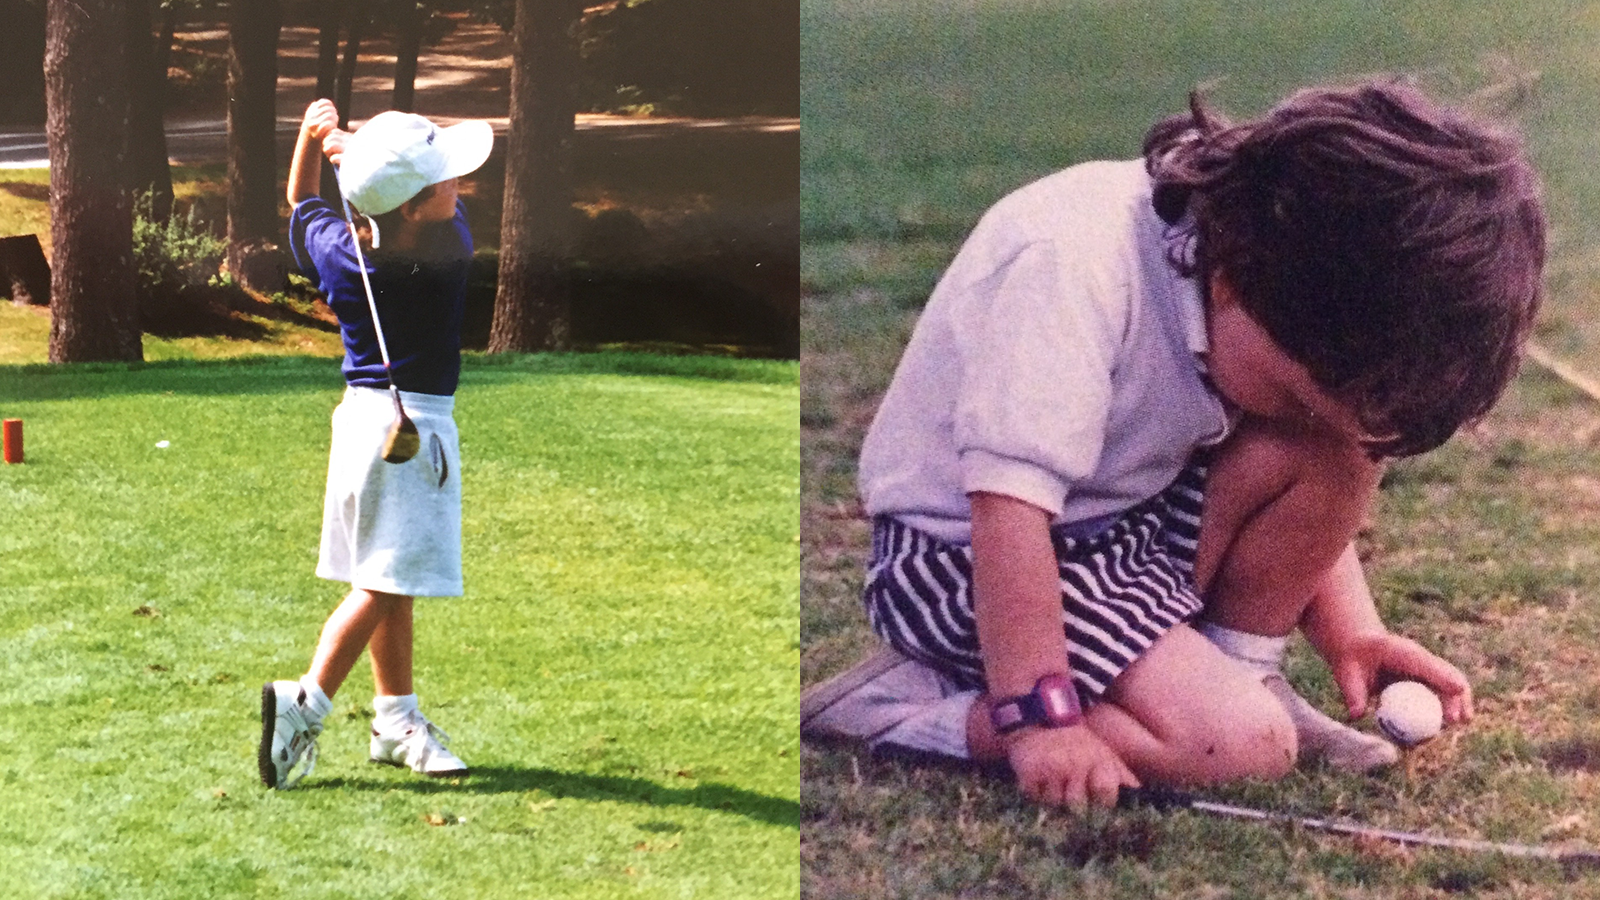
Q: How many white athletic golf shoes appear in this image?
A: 2